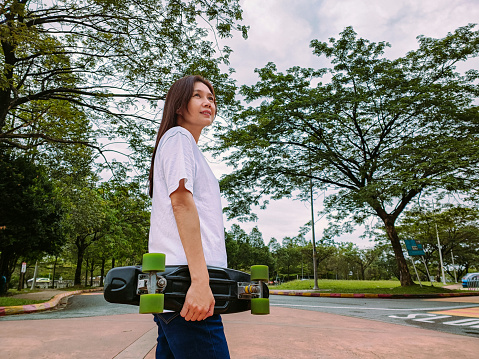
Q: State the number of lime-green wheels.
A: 4